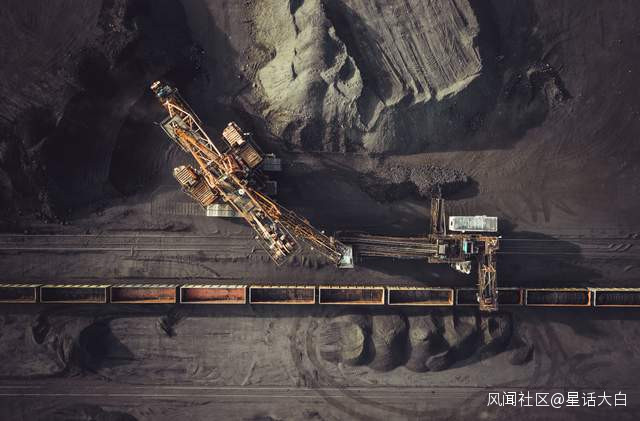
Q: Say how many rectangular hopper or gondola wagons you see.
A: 10